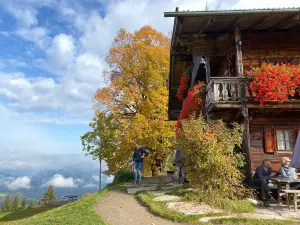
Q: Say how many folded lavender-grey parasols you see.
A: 1